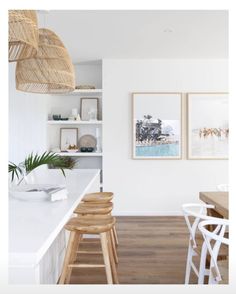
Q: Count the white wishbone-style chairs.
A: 2